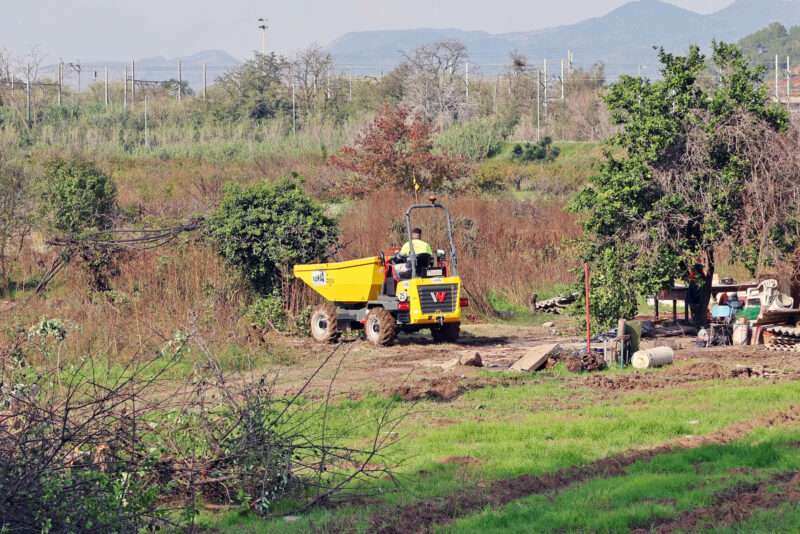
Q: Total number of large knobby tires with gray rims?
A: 2